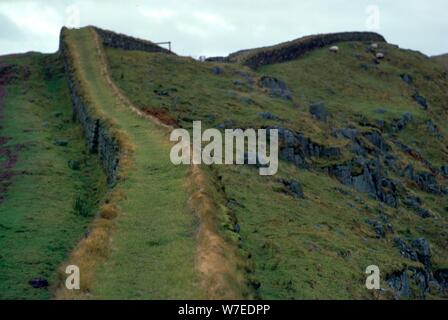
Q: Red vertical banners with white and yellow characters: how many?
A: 0